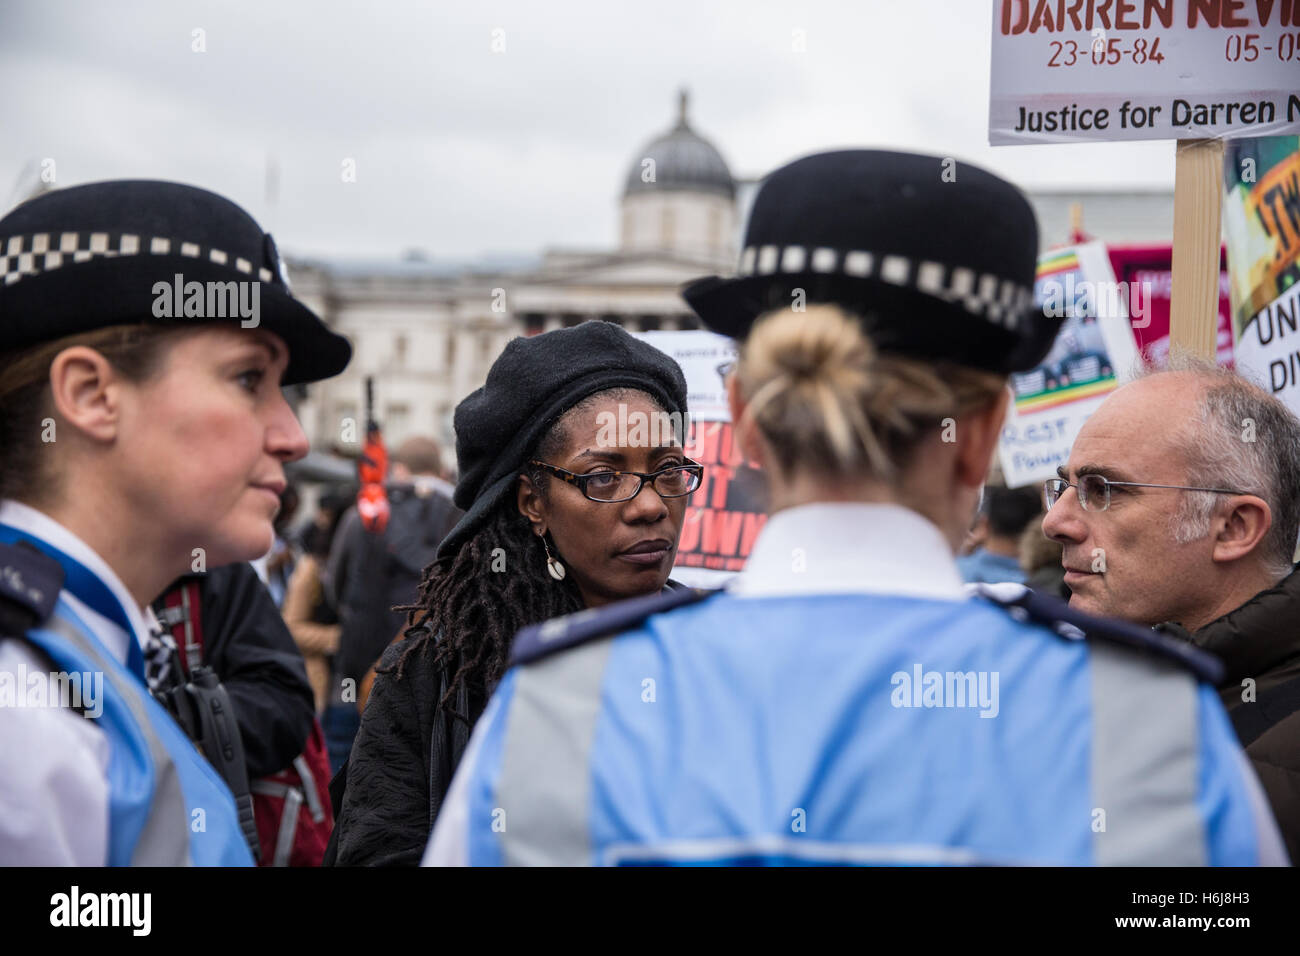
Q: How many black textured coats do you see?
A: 1